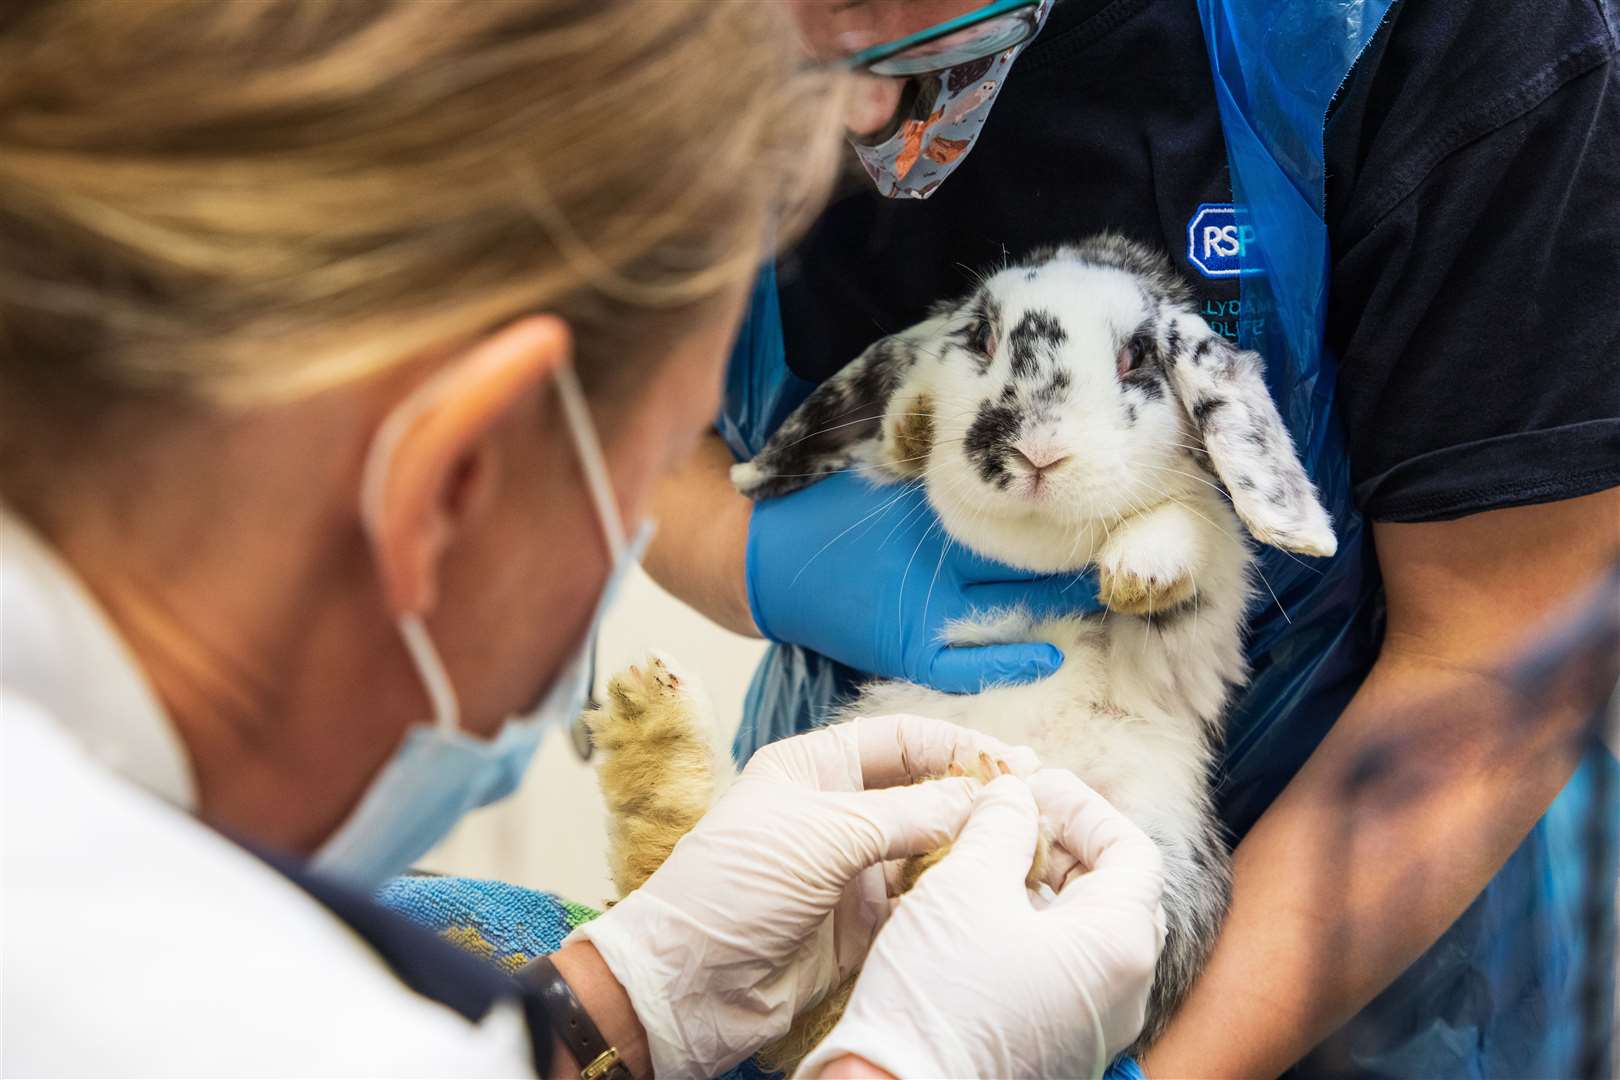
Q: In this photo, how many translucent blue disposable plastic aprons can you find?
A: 1